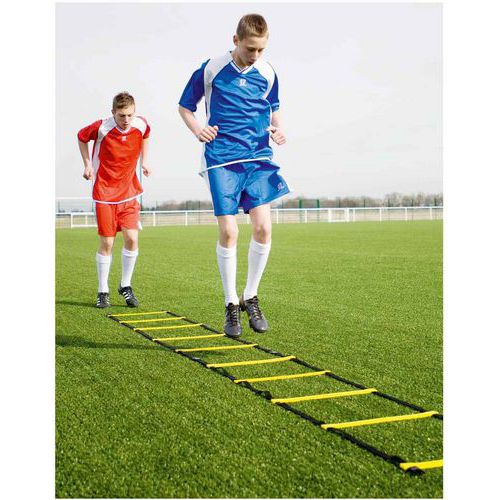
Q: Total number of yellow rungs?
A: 10